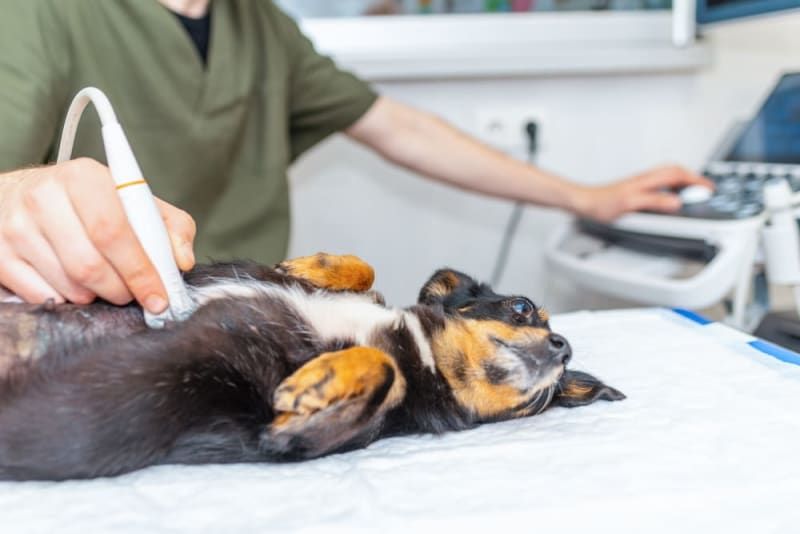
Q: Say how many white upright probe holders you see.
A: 1